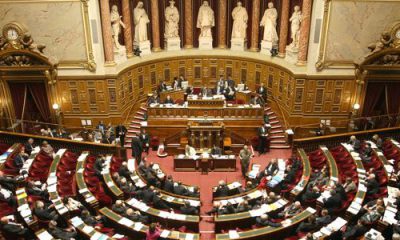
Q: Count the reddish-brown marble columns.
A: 8